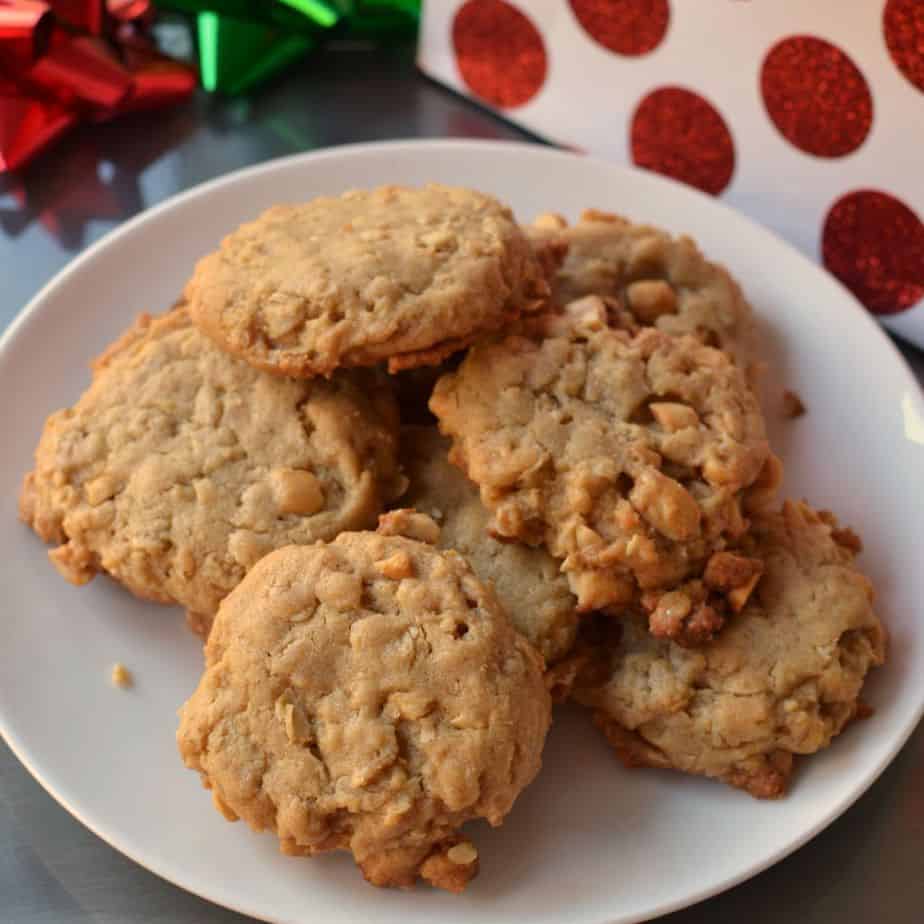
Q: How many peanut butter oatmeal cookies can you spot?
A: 7